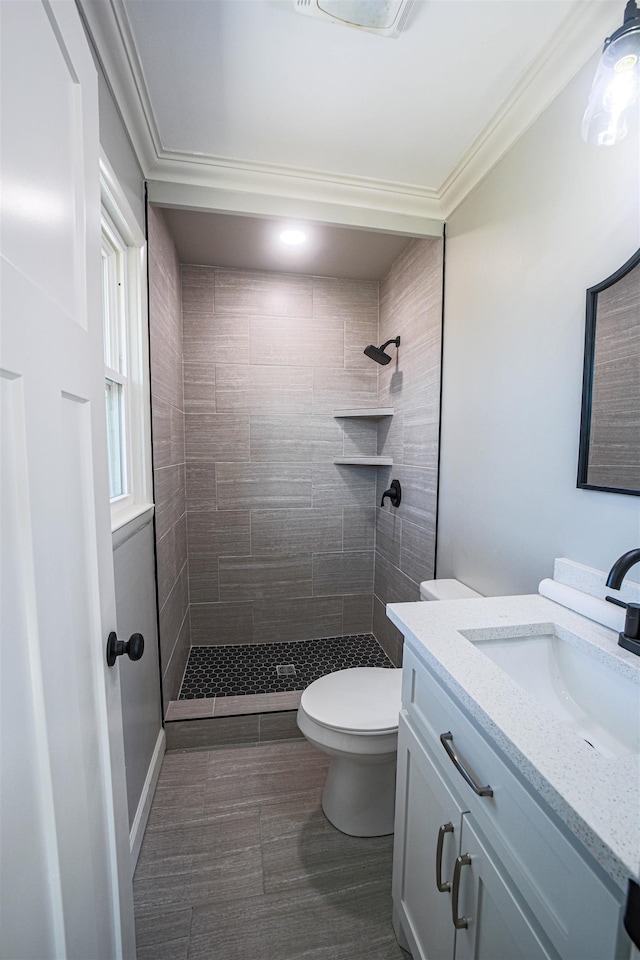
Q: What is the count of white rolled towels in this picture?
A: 1